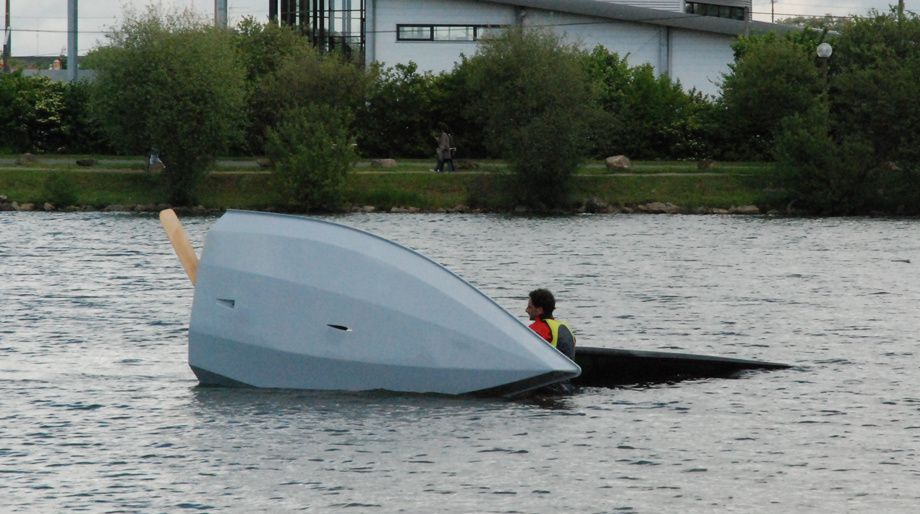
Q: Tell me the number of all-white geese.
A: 0